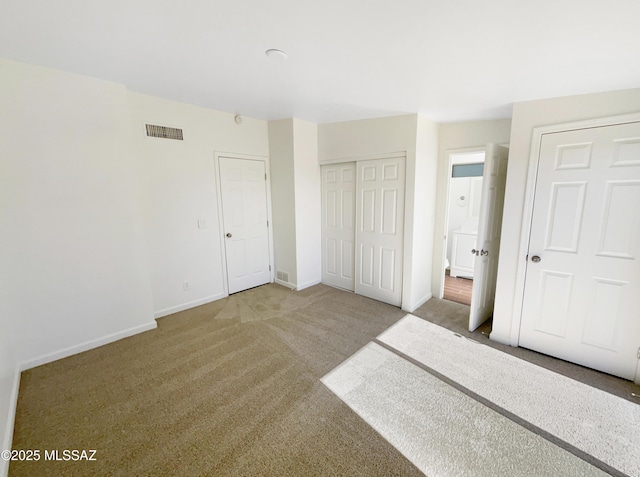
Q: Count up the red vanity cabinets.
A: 0